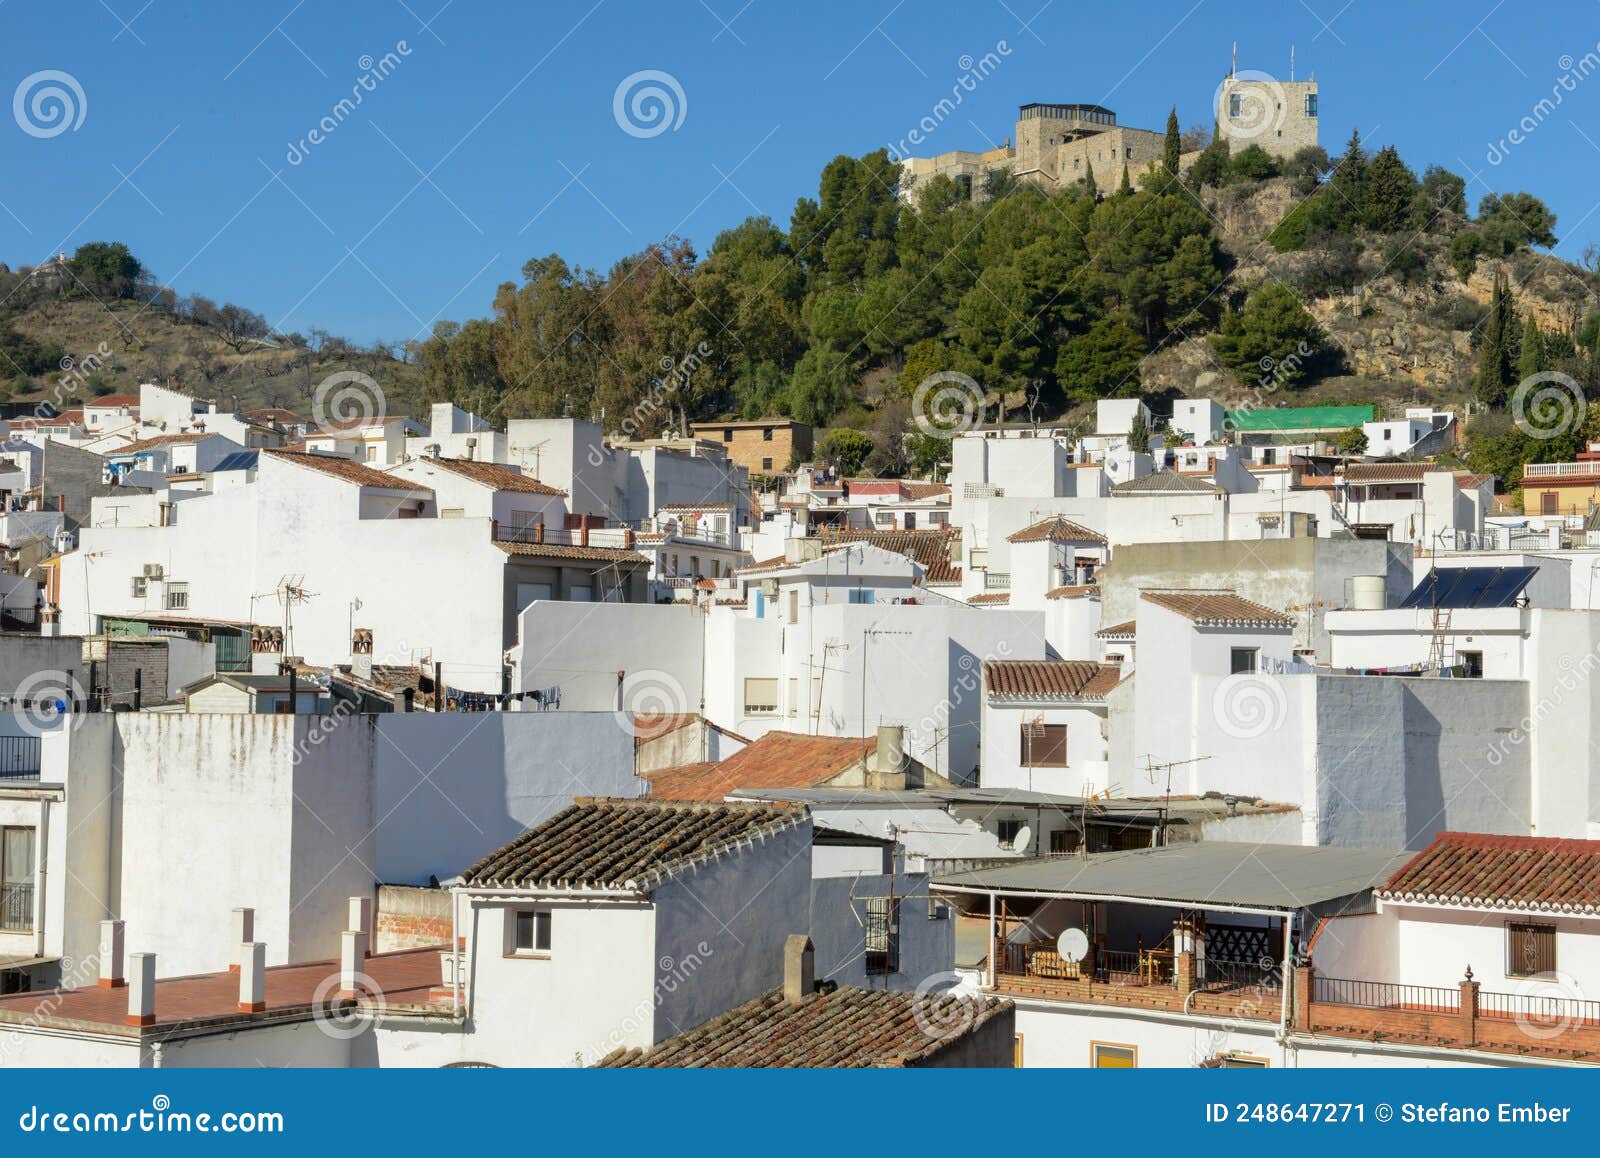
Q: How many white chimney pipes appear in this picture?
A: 6